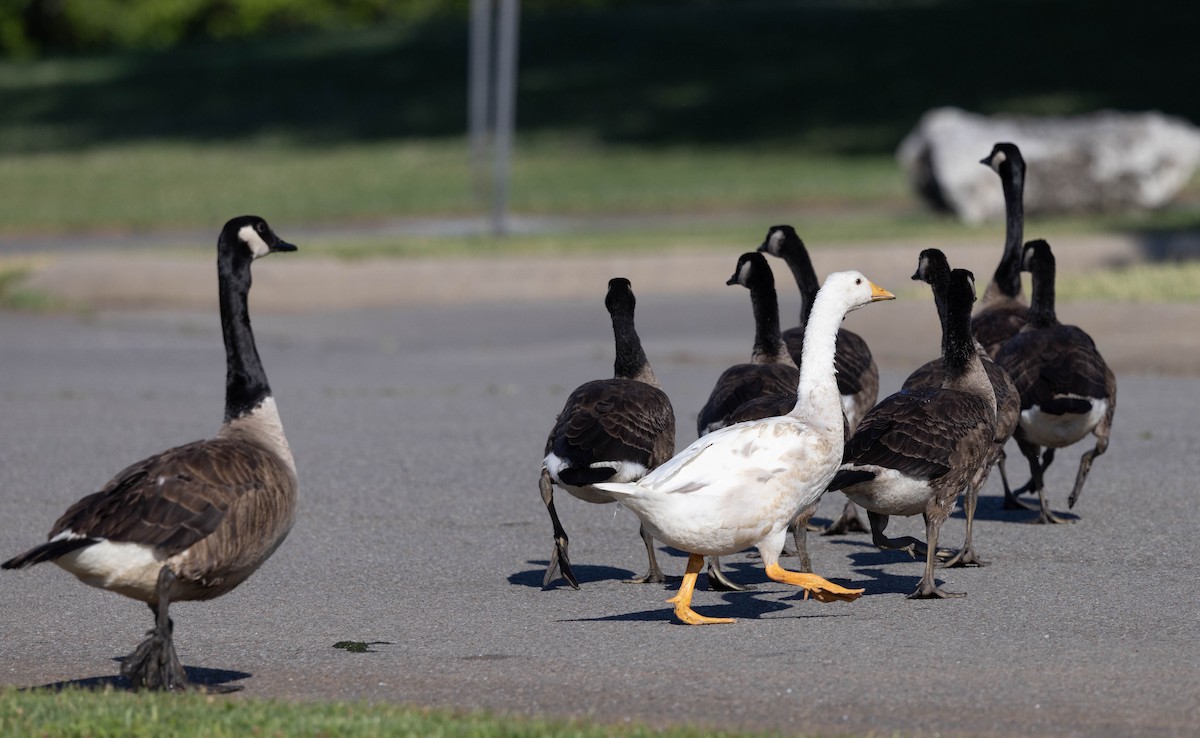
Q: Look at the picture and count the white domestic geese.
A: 1